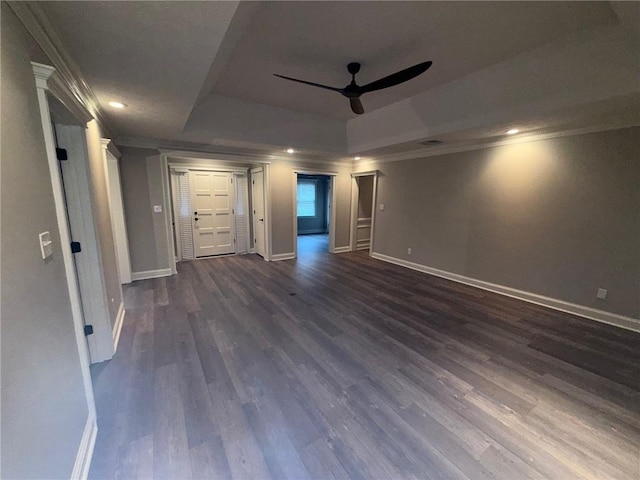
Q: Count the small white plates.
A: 5